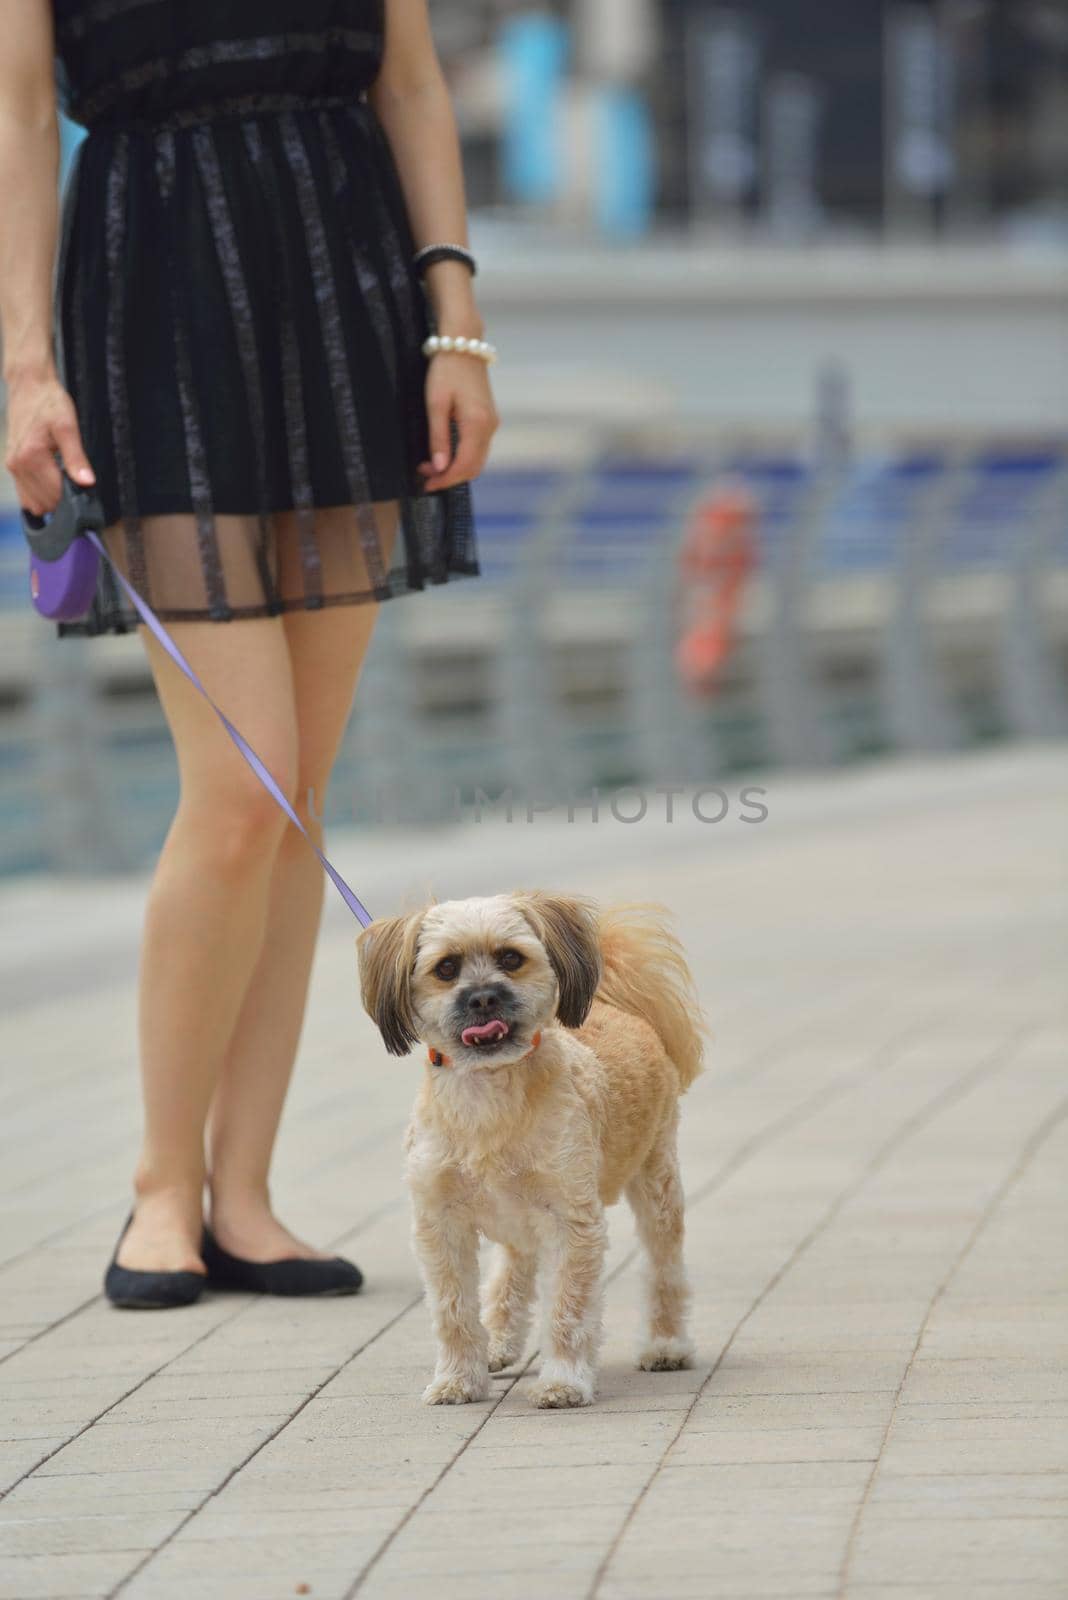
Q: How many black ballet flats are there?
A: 2